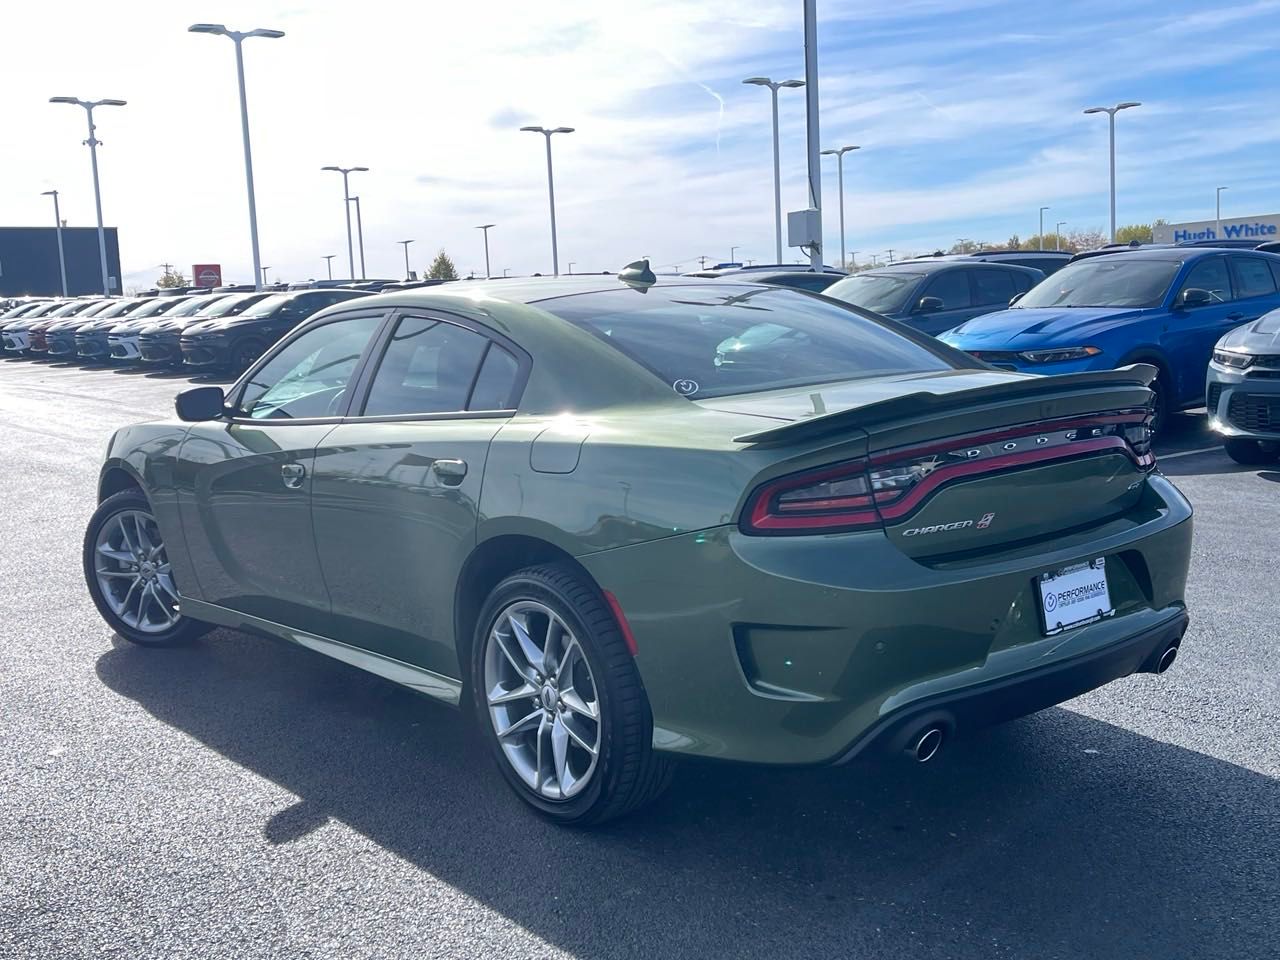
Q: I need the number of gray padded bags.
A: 0